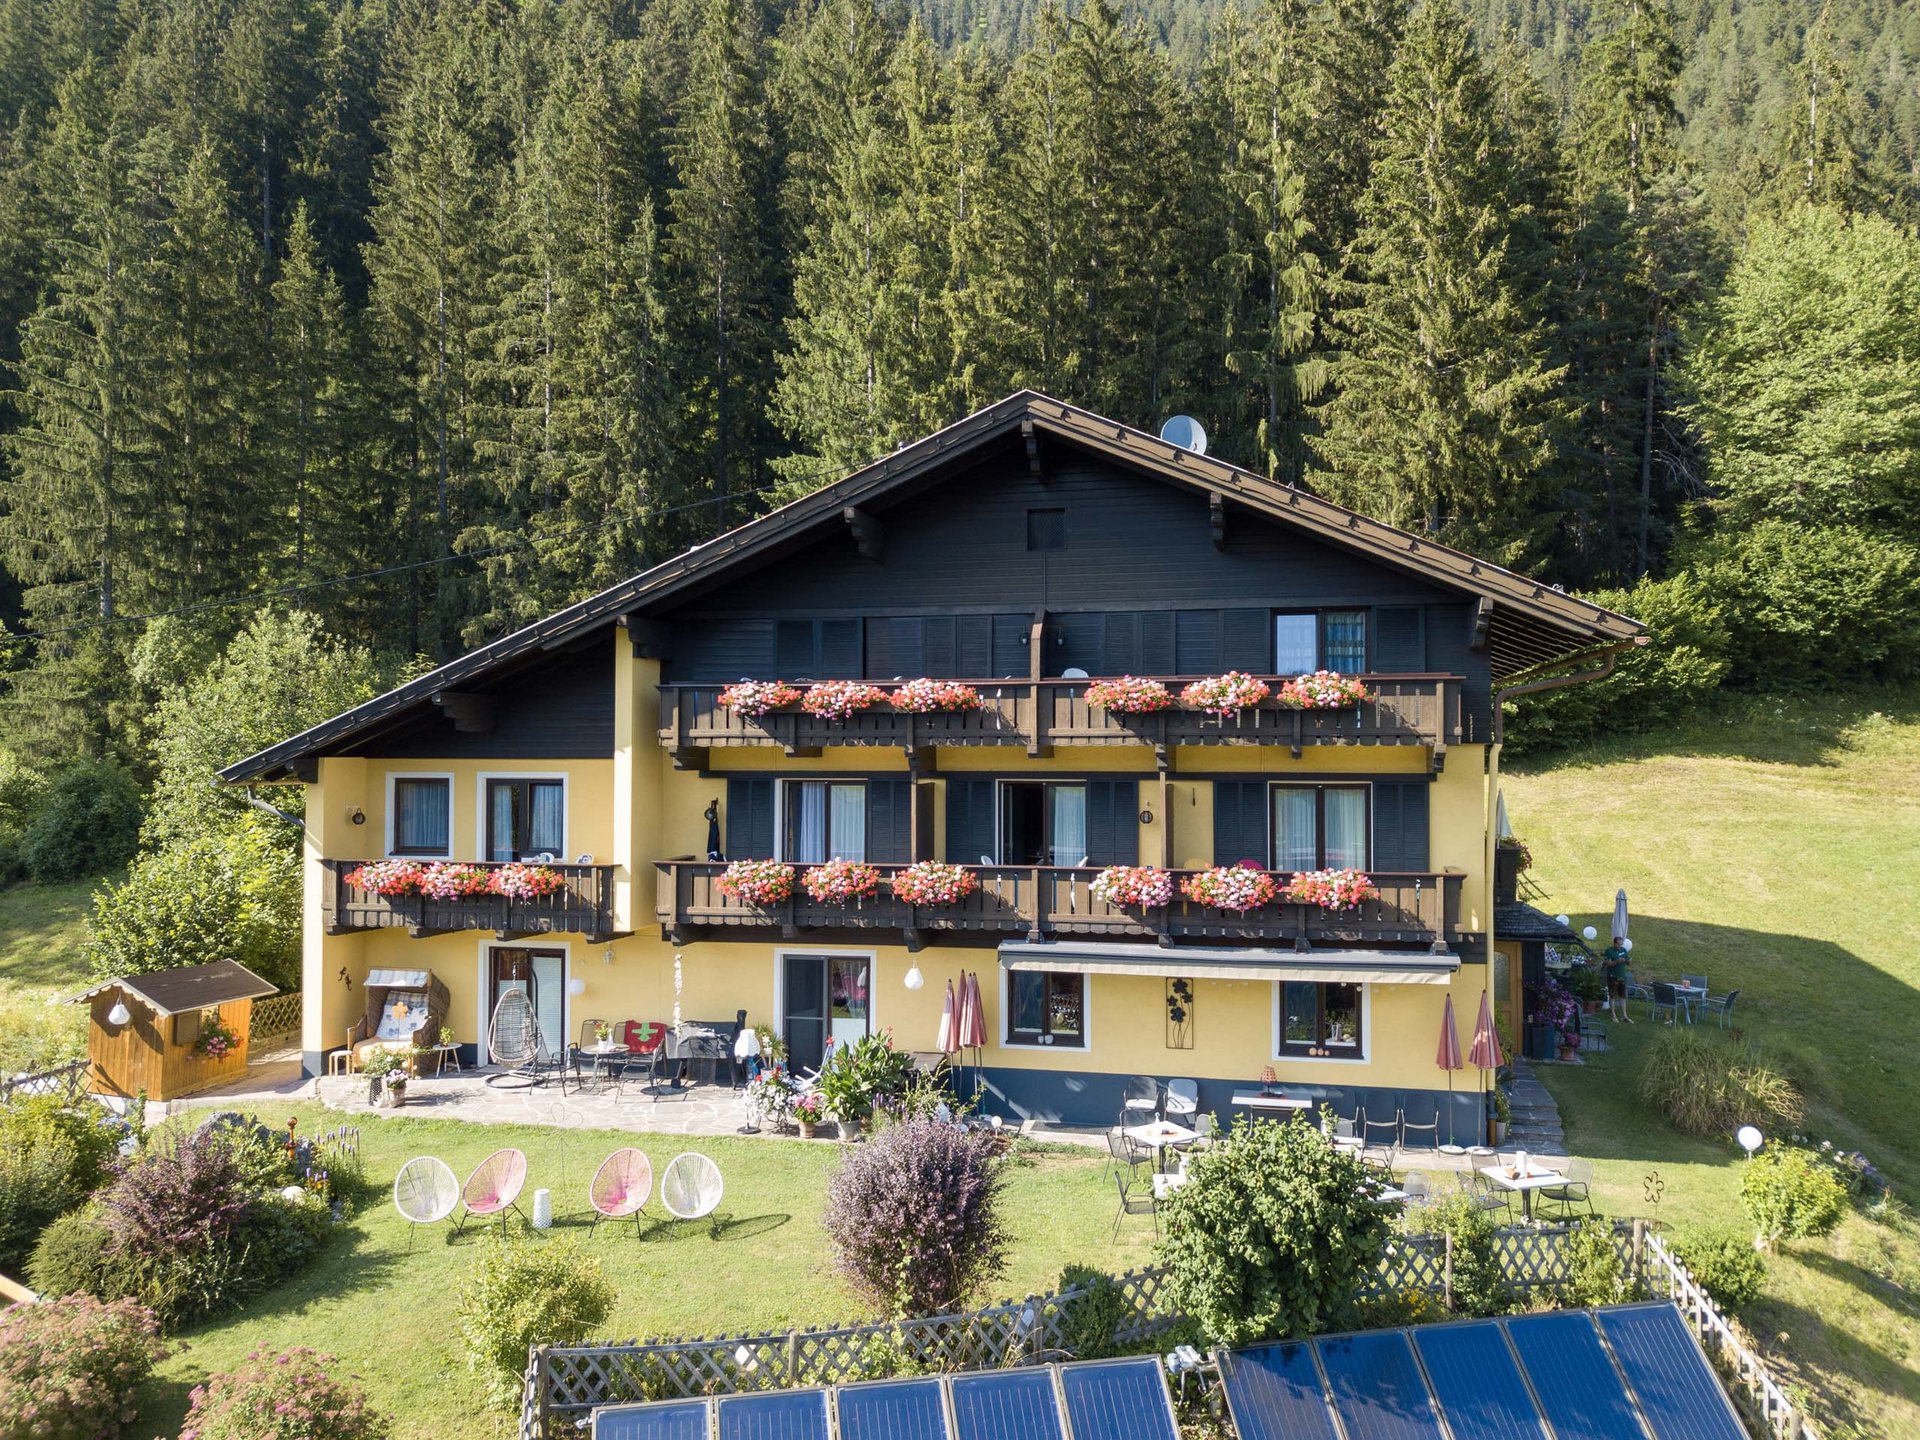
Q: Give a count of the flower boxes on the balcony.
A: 15